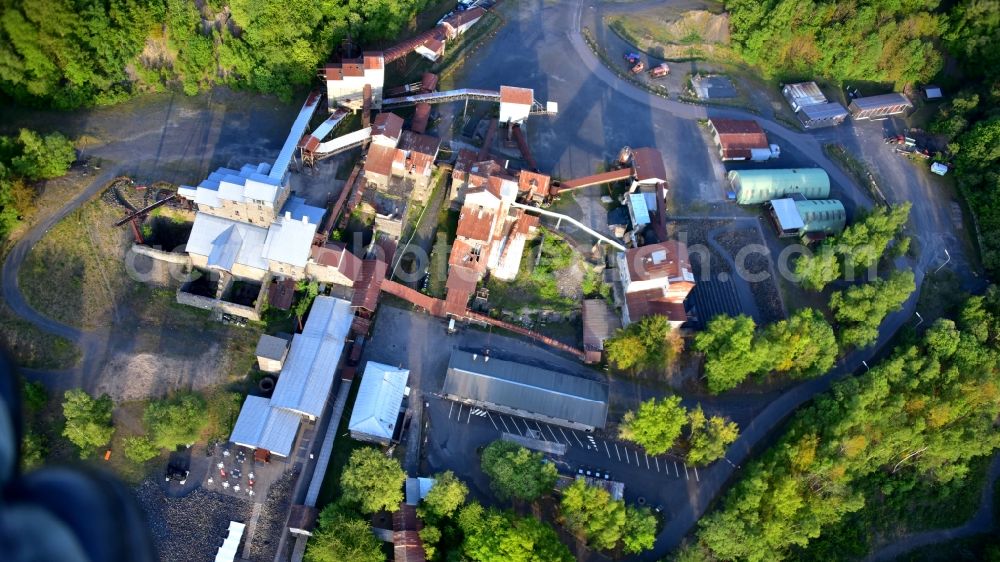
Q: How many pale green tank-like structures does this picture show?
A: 2